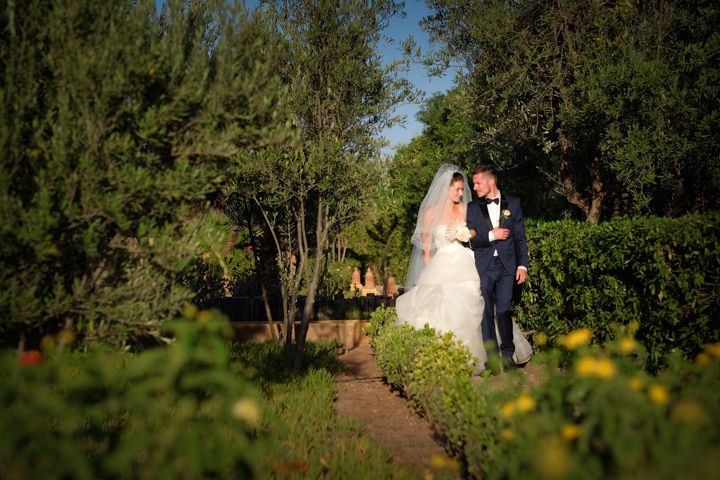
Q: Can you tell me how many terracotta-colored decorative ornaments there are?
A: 3